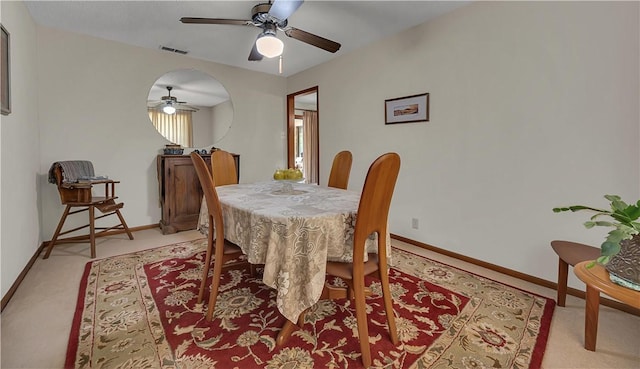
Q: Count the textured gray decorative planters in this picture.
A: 1